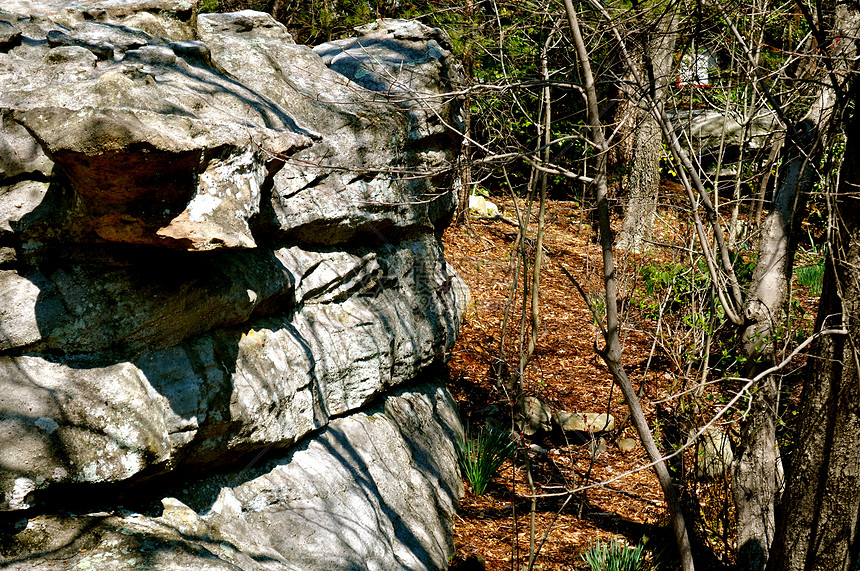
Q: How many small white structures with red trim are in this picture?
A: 1